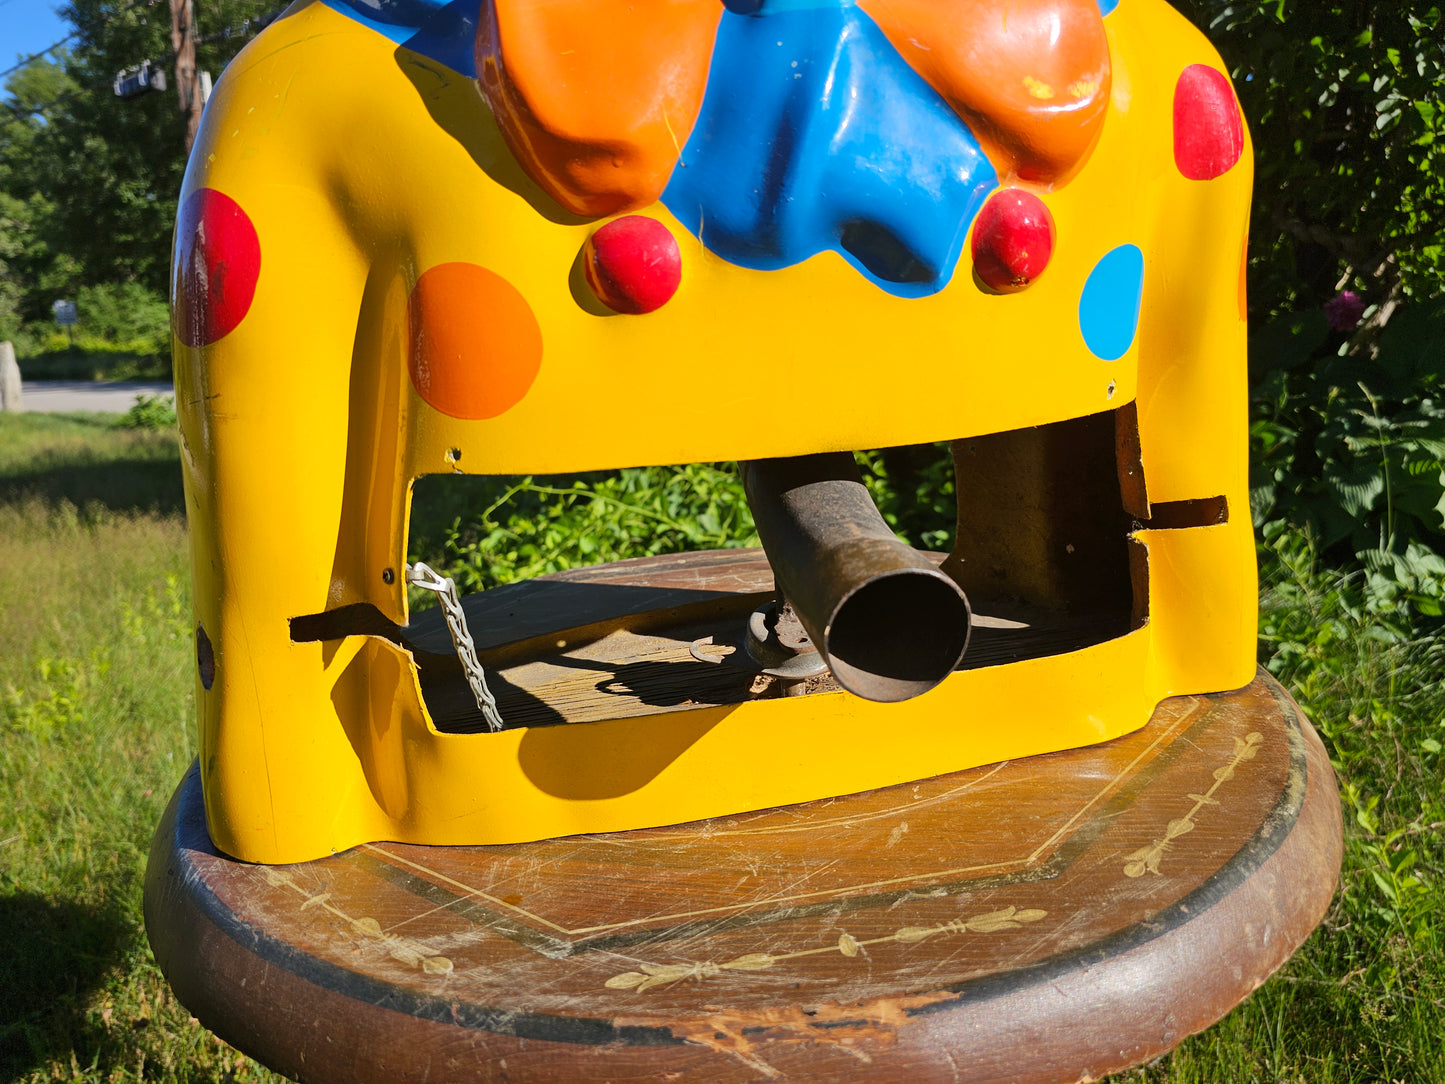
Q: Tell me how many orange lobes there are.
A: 2